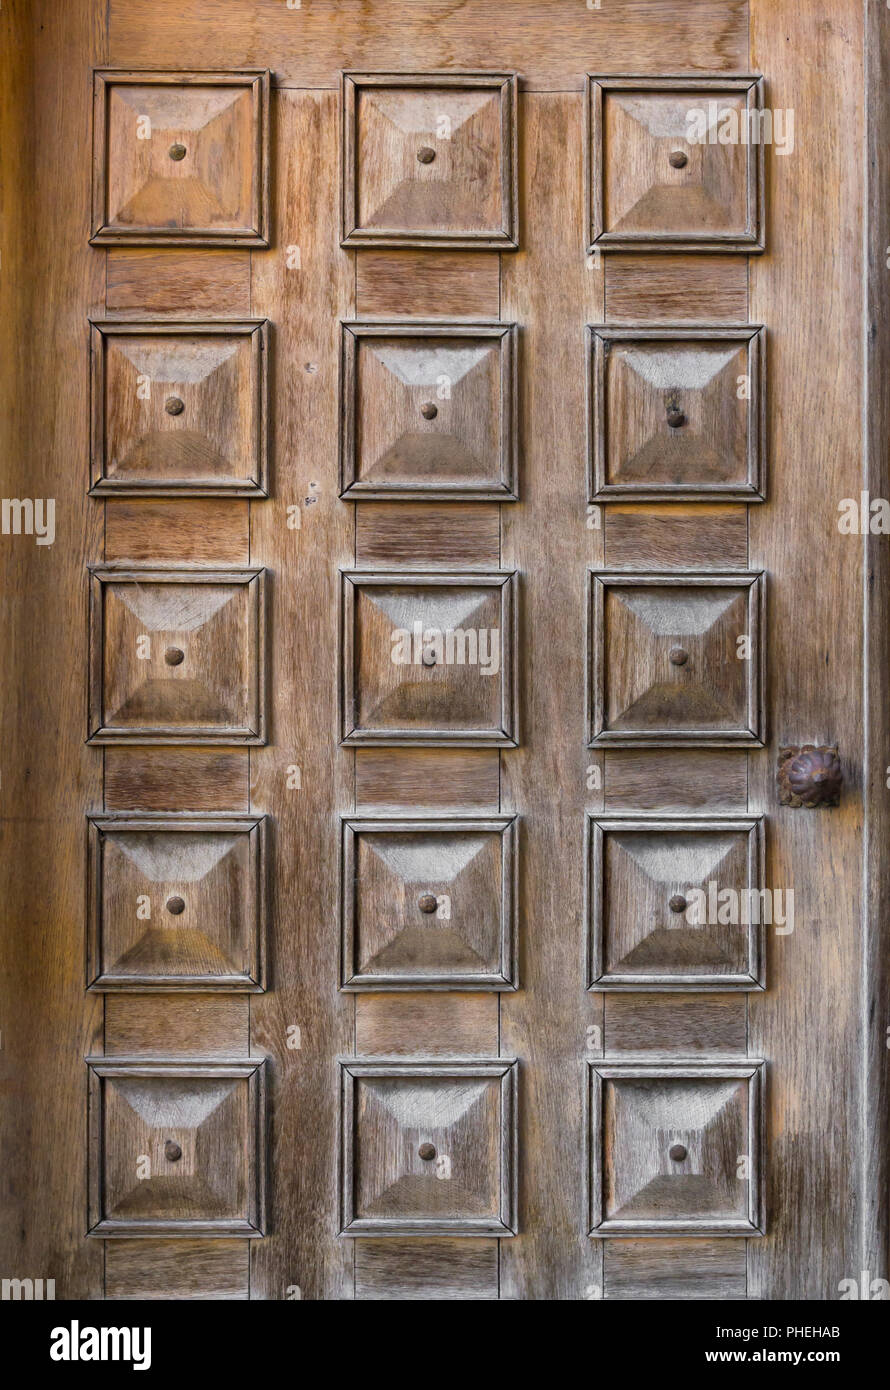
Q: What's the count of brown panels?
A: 15